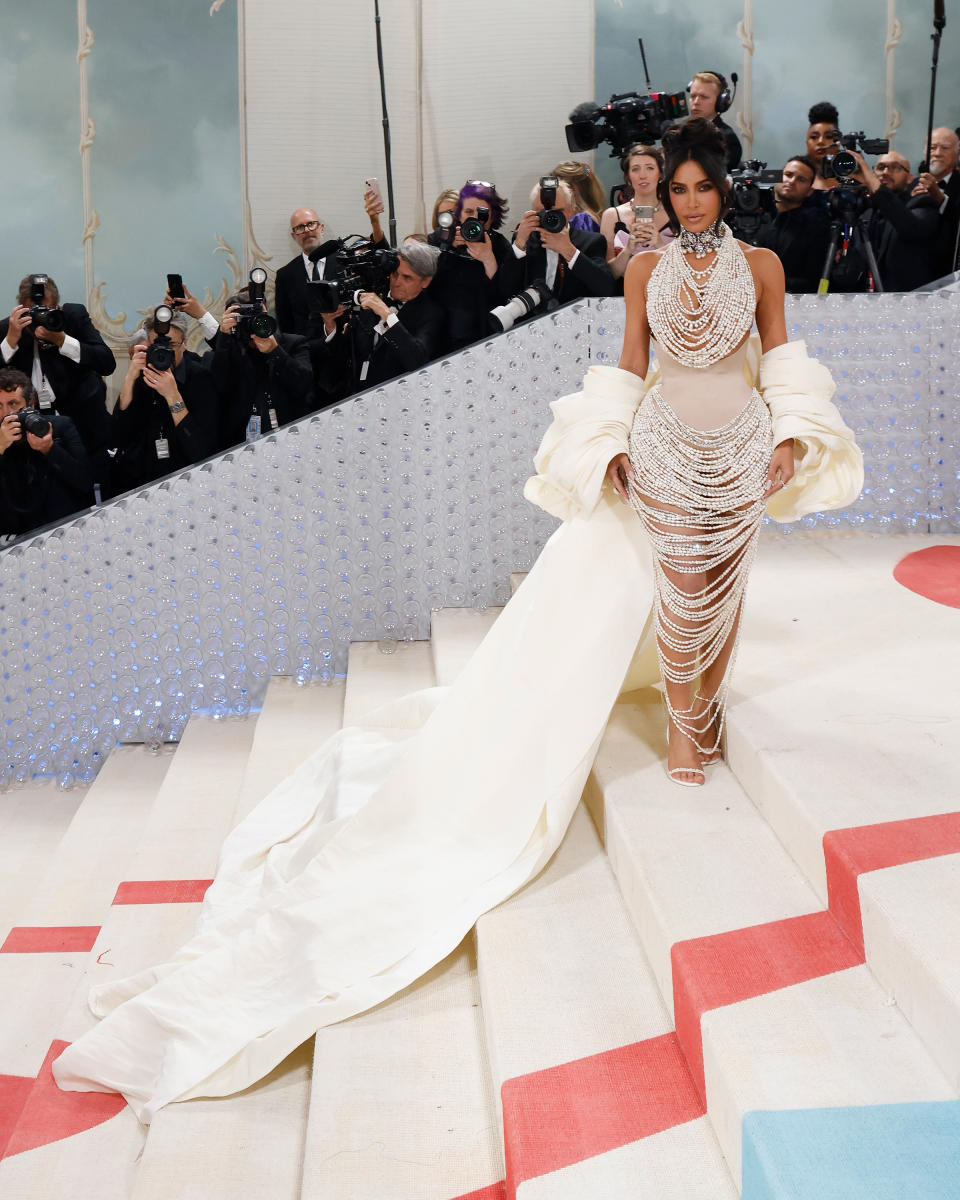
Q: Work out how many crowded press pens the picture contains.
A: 1